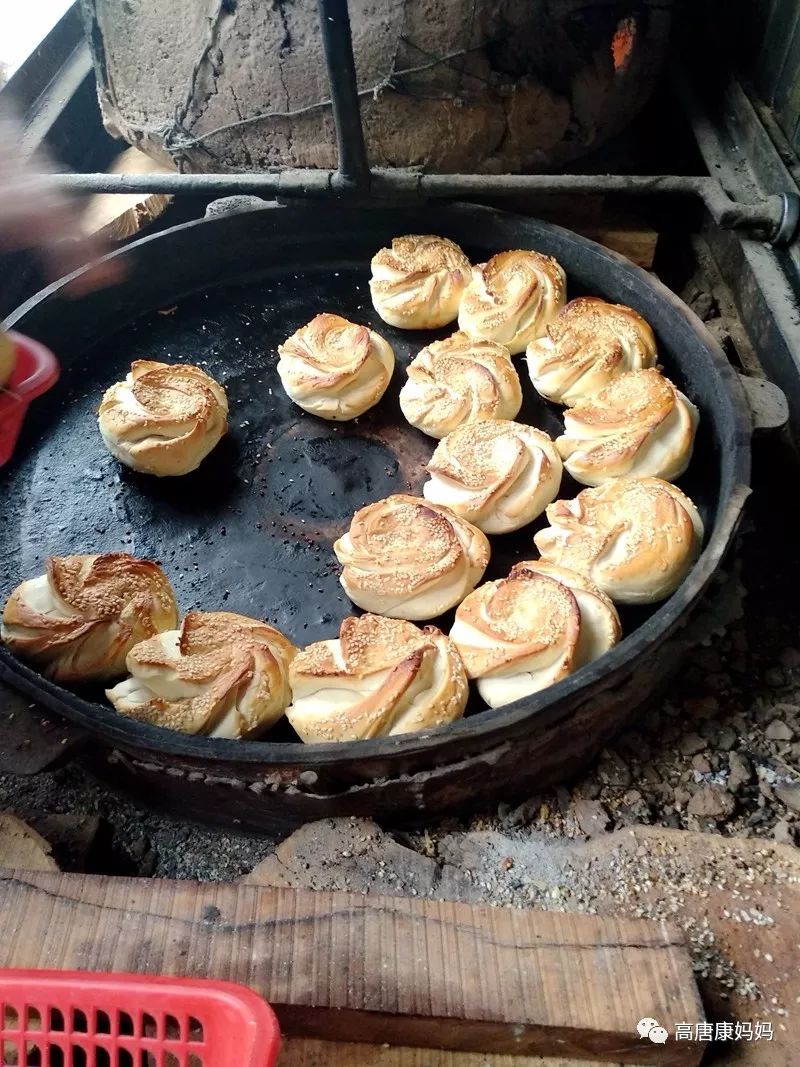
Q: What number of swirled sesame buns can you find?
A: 14